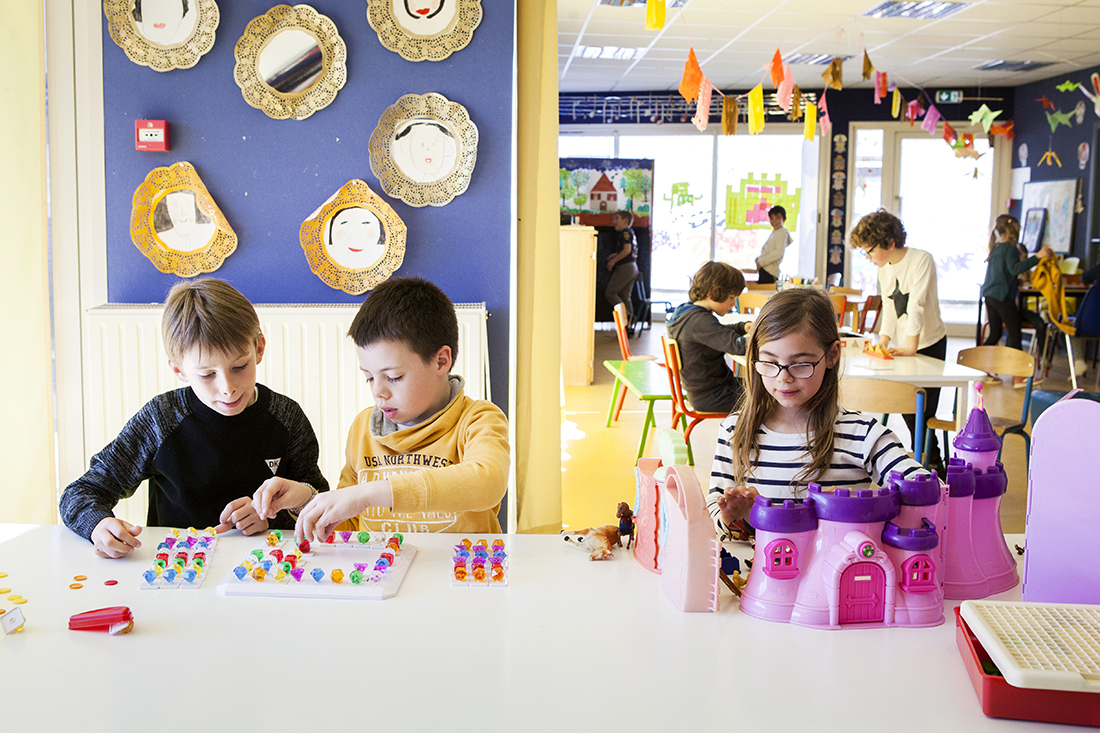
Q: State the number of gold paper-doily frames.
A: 6